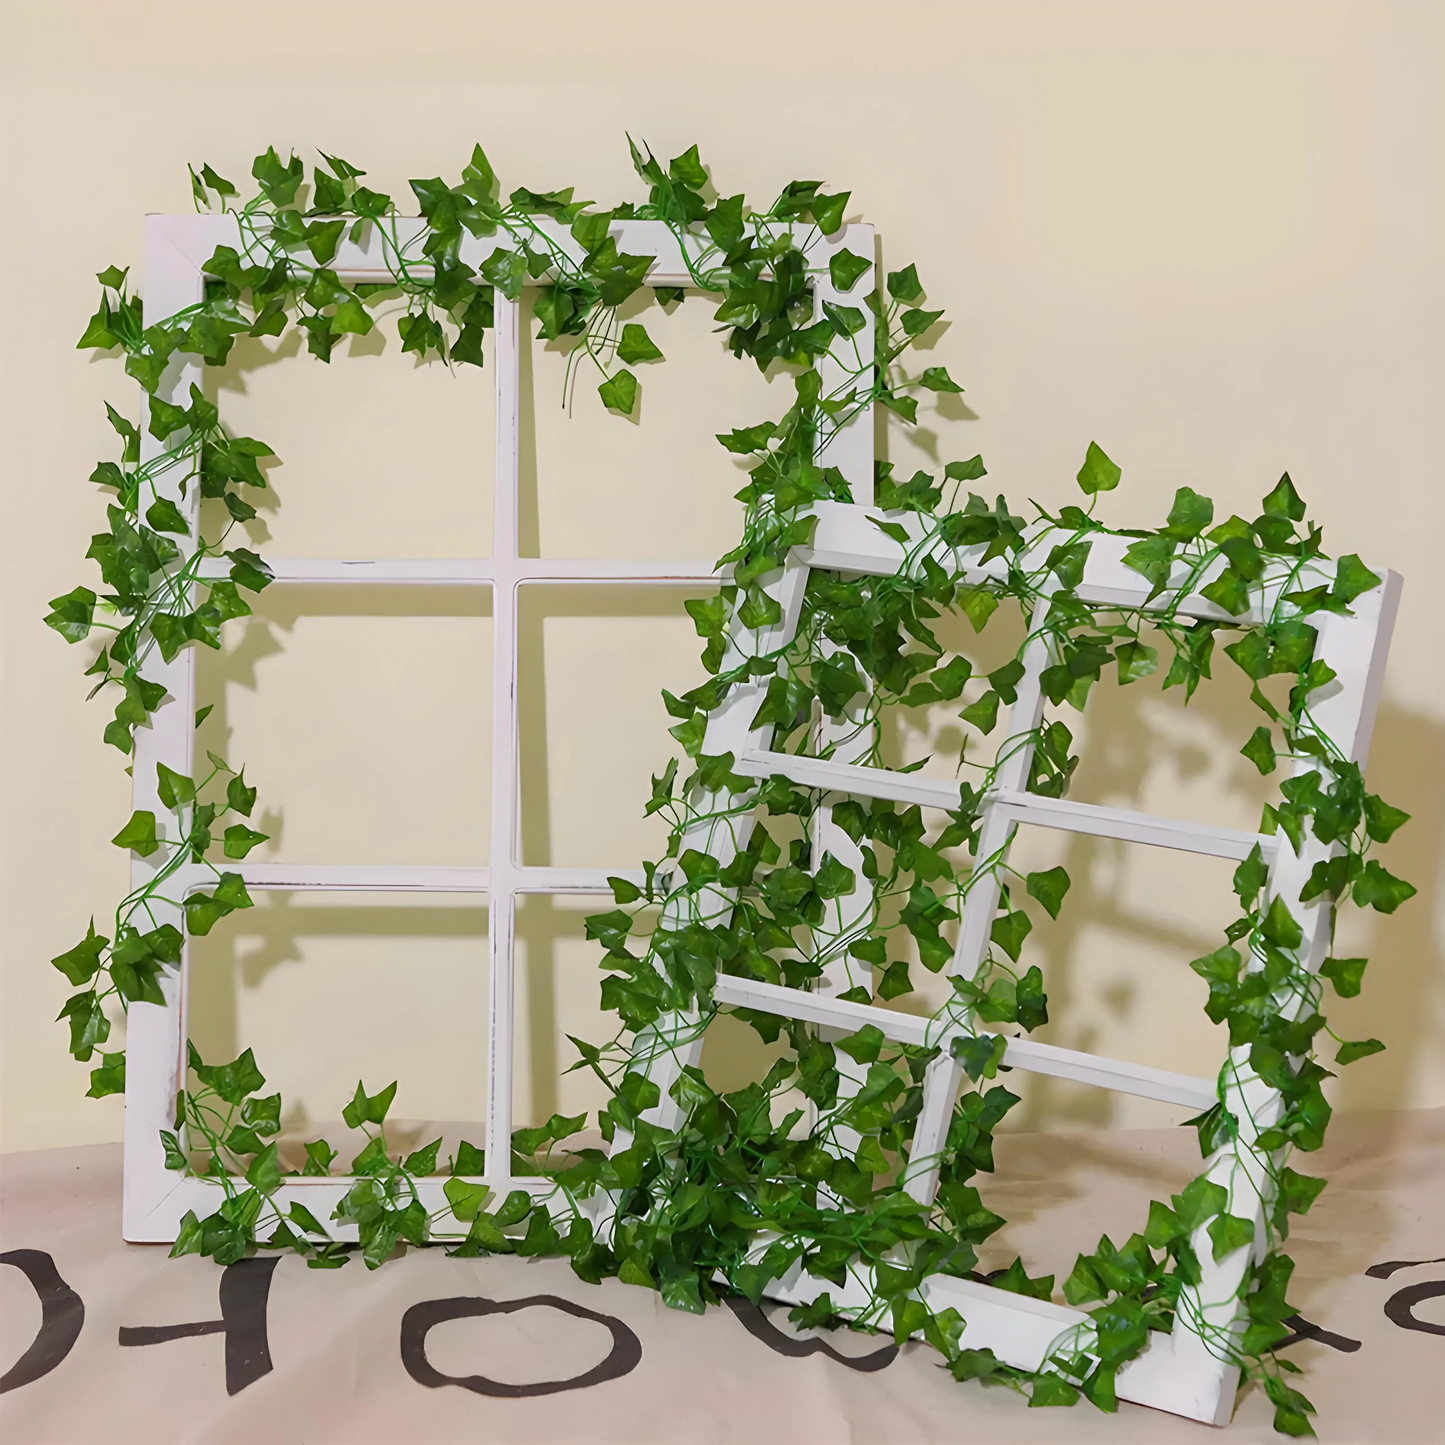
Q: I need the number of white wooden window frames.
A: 2